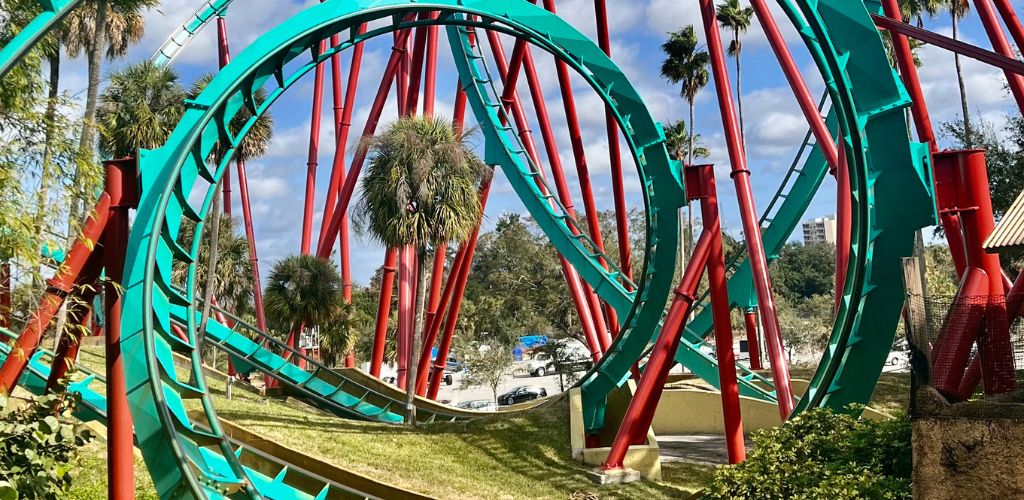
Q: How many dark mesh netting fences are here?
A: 1